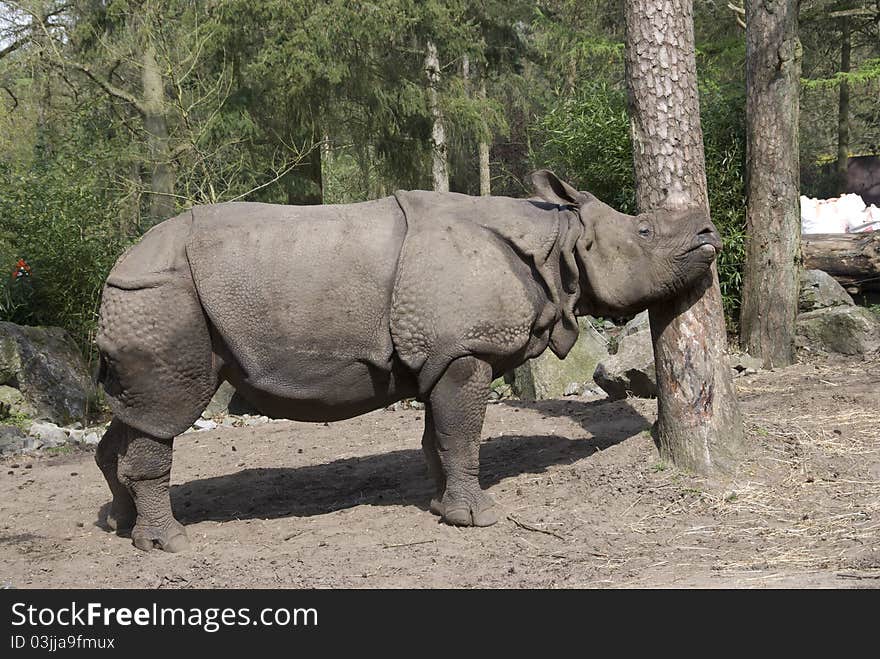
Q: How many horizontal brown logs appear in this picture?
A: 1